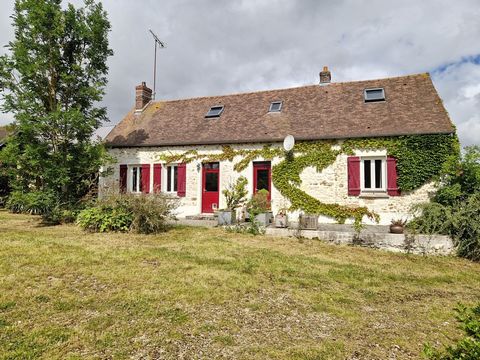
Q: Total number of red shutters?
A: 6